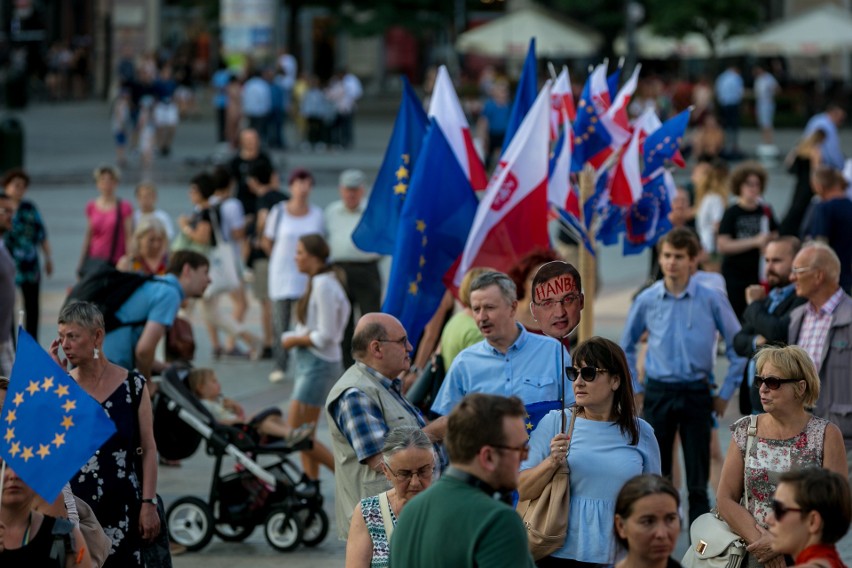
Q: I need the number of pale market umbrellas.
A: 3